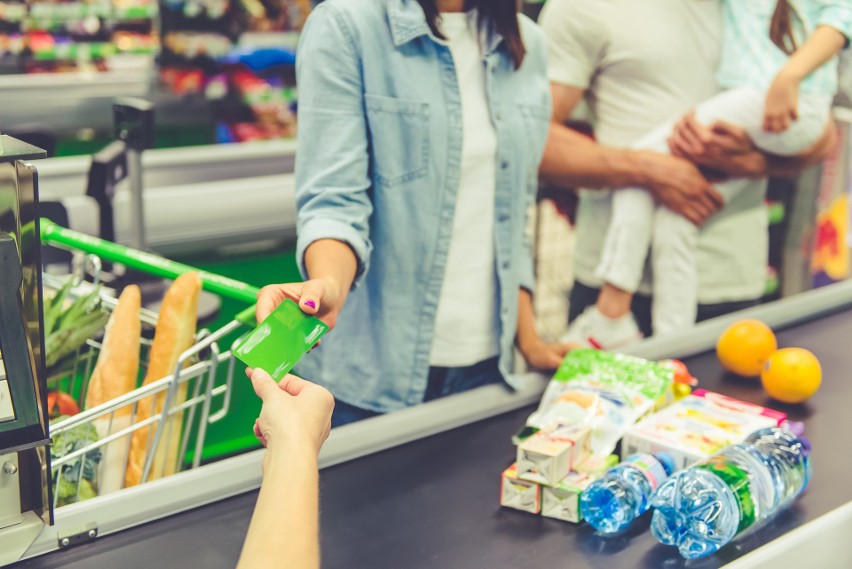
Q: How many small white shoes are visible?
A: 1